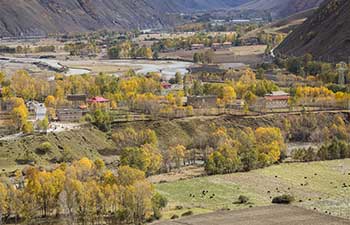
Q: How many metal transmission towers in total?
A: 1